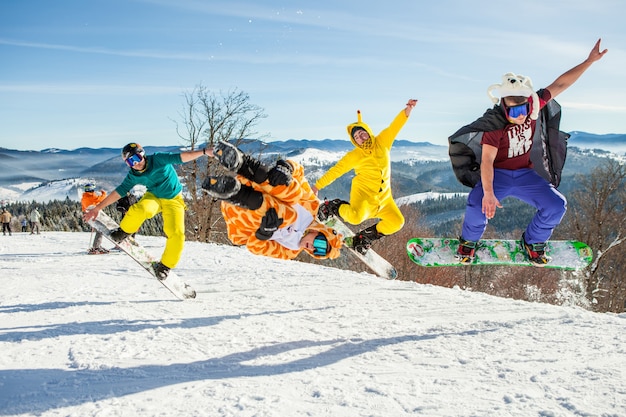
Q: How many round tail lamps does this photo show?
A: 0